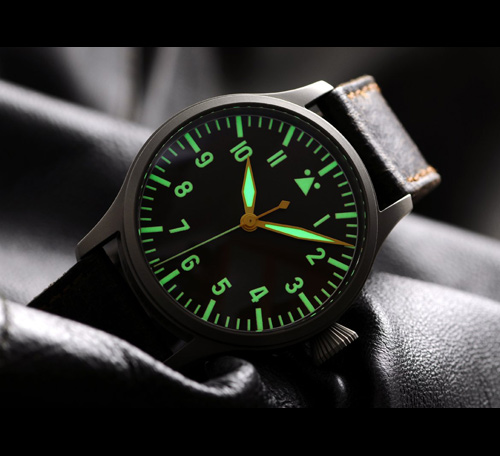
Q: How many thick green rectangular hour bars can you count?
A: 12